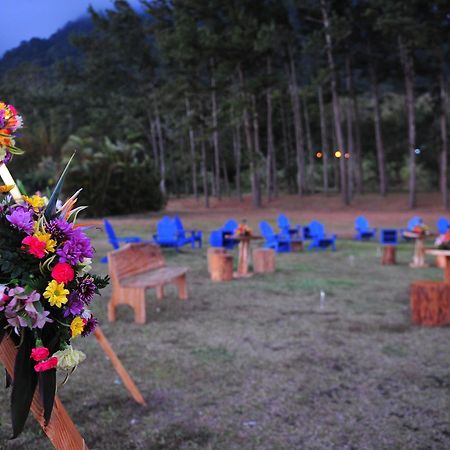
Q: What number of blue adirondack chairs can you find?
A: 10